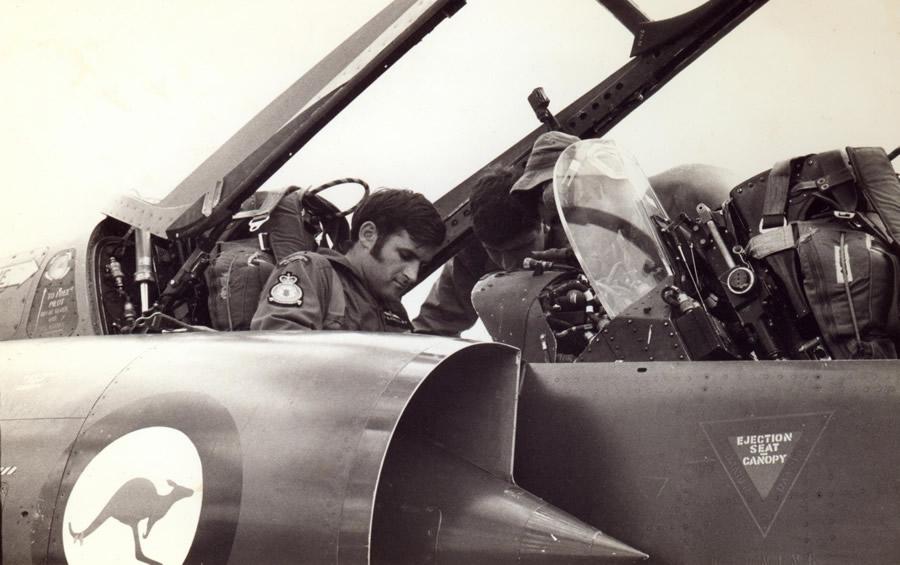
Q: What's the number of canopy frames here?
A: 2